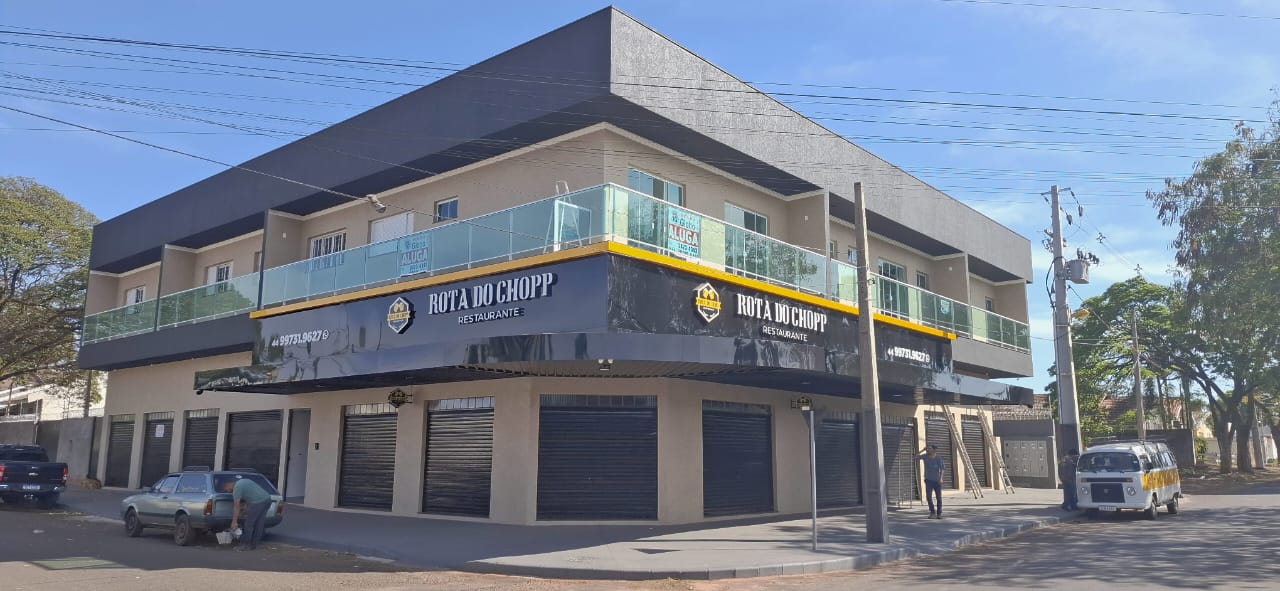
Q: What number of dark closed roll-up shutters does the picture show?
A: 12